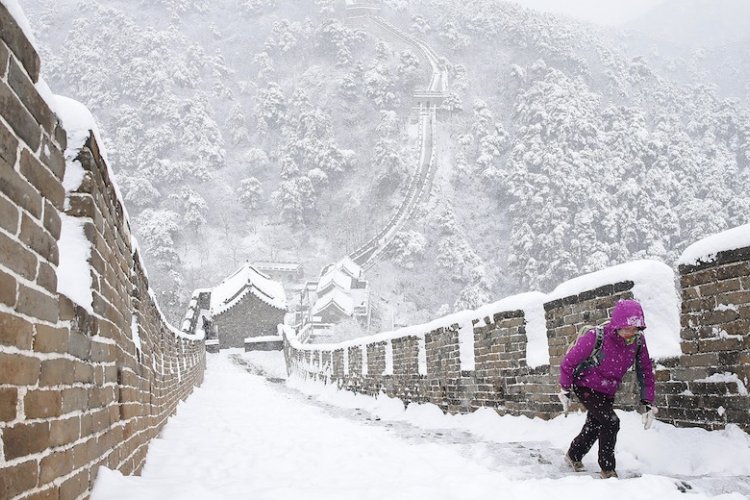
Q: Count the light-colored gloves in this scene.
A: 2